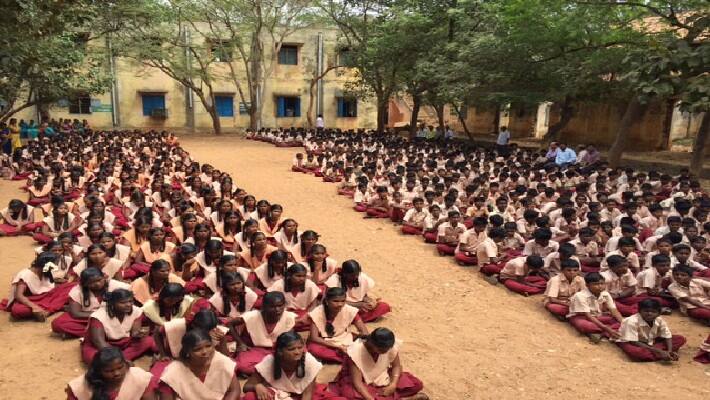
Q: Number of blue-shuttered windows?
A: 4